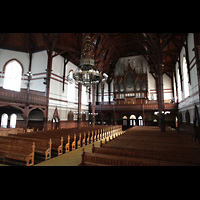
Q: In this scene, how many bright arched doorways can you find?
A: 3